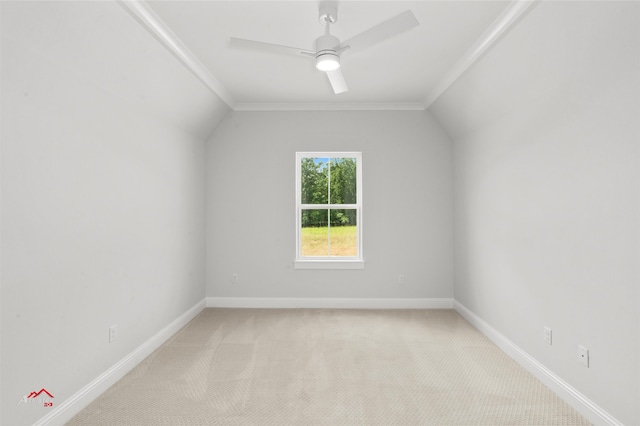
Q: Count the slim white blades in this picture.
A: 3